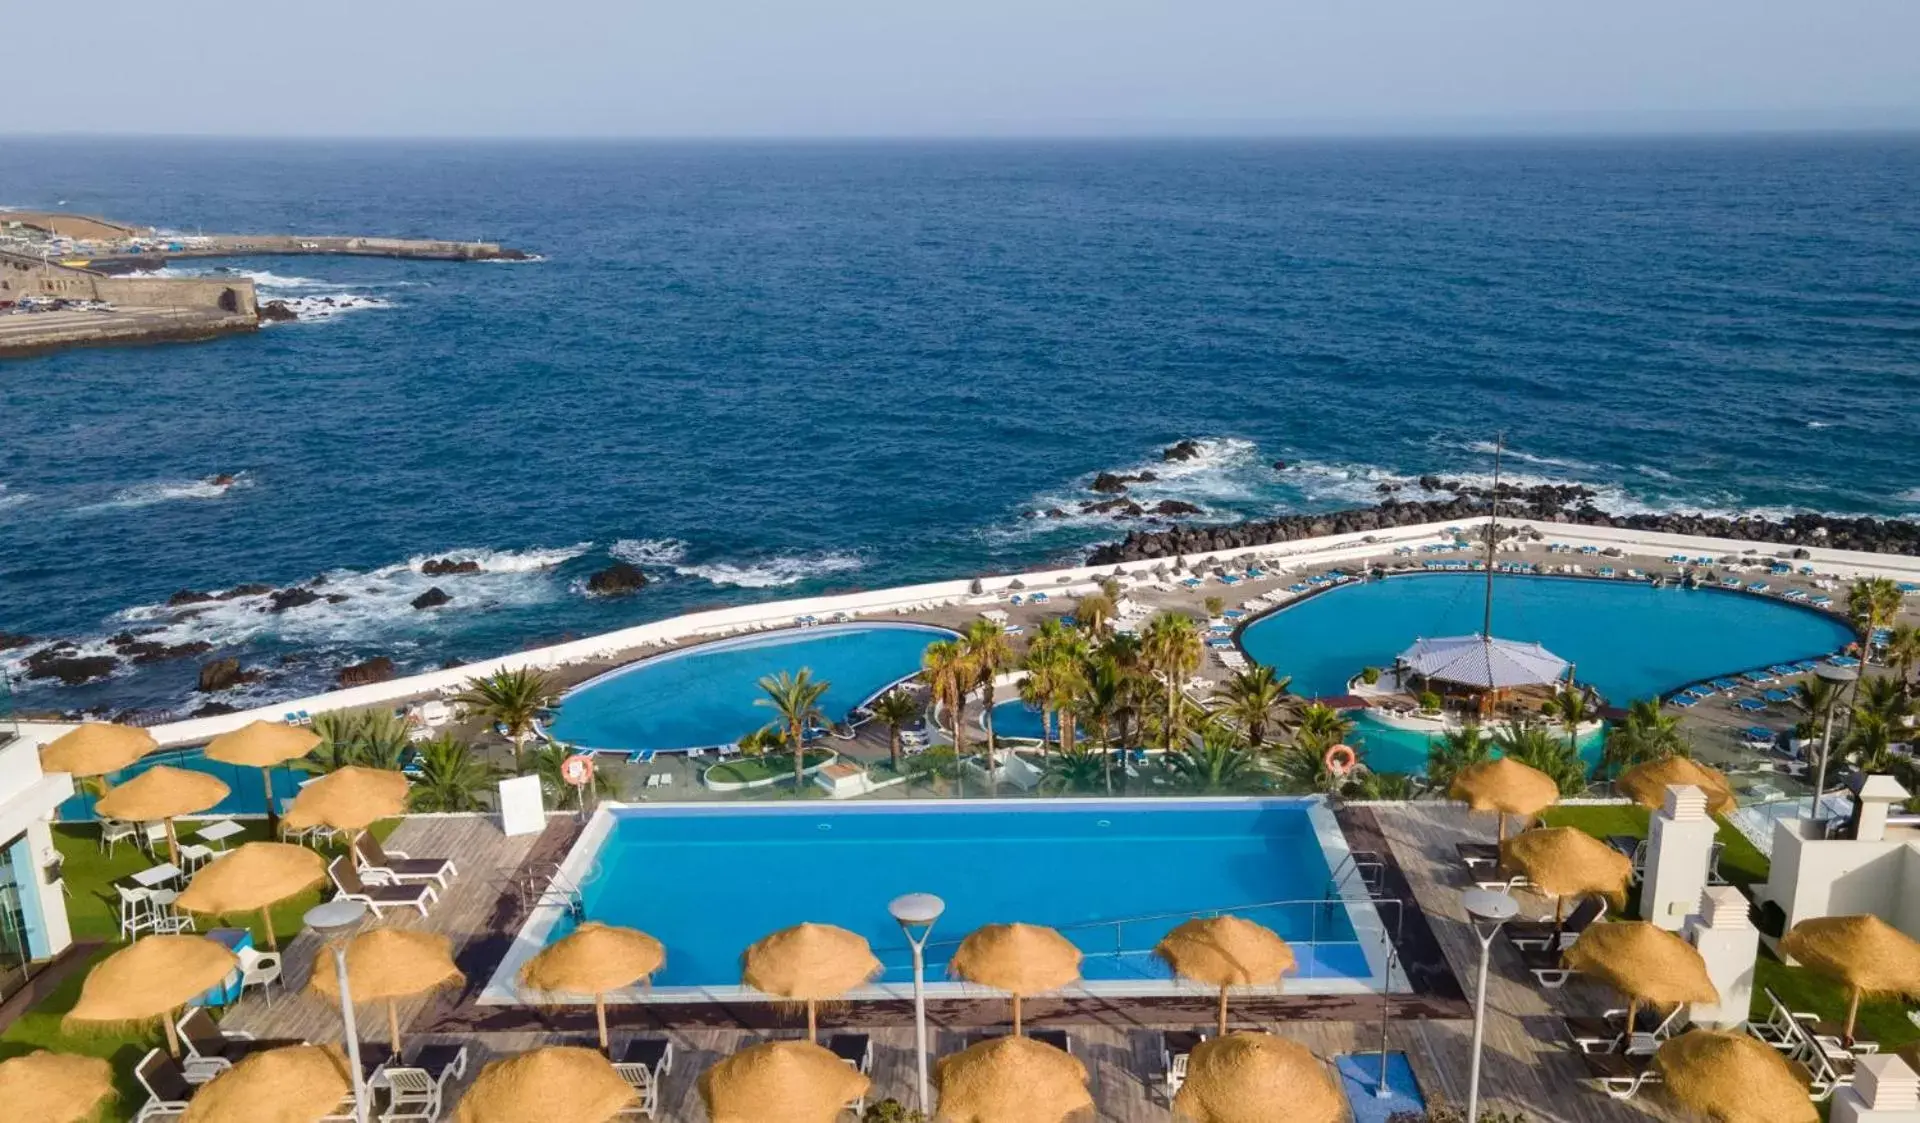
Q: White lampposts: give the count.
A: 4